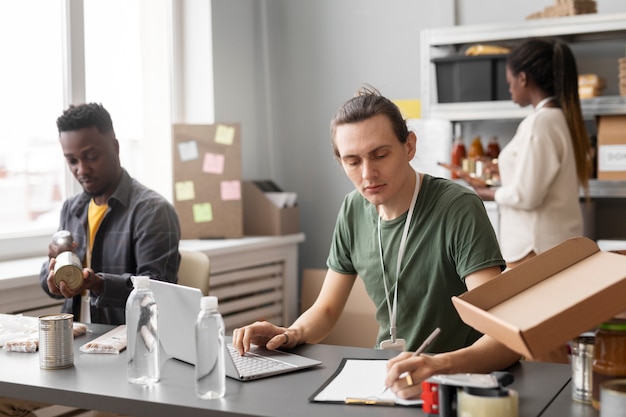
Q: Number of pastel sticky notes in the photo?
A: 6